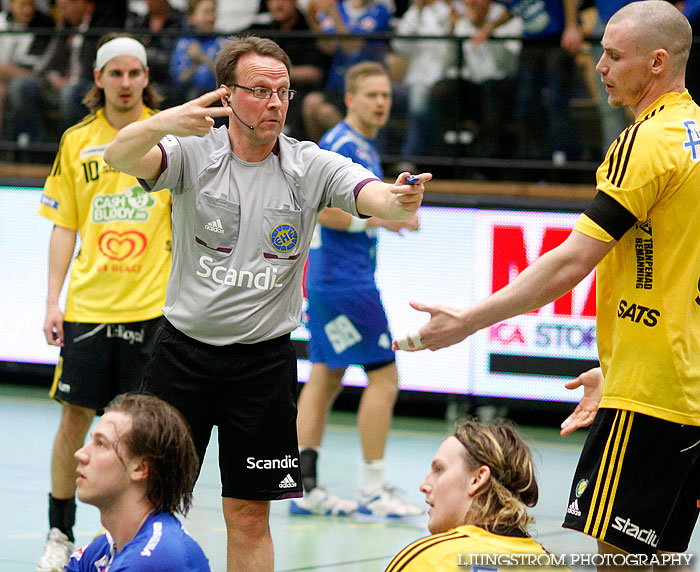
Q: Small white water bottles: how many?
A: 0